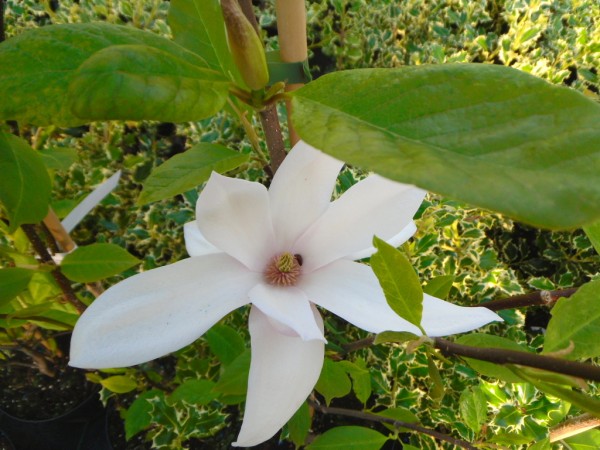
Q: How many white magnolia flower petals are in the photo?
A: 9